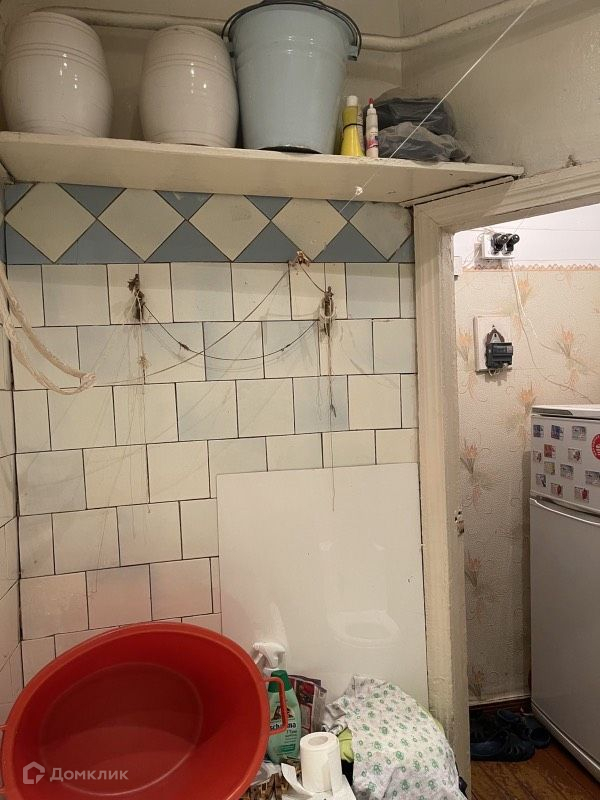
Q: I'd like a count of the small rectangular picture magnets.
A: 12